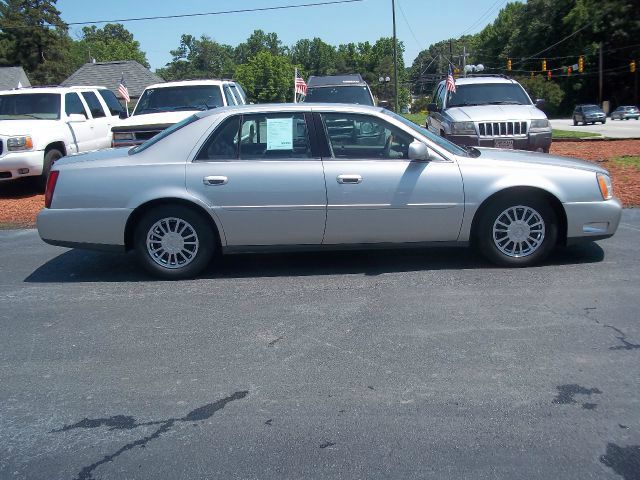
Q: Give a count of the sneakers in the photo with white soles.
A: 0